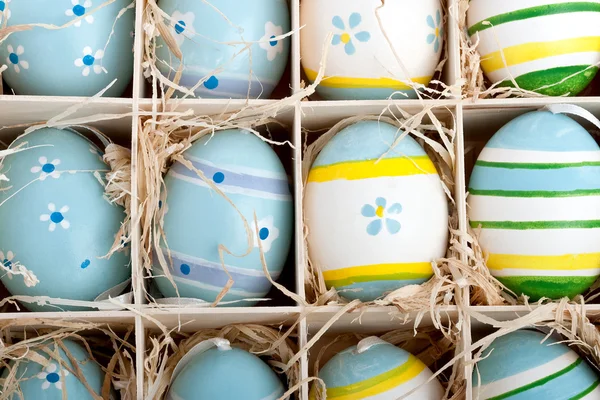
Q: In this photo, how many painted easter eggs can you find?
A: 12